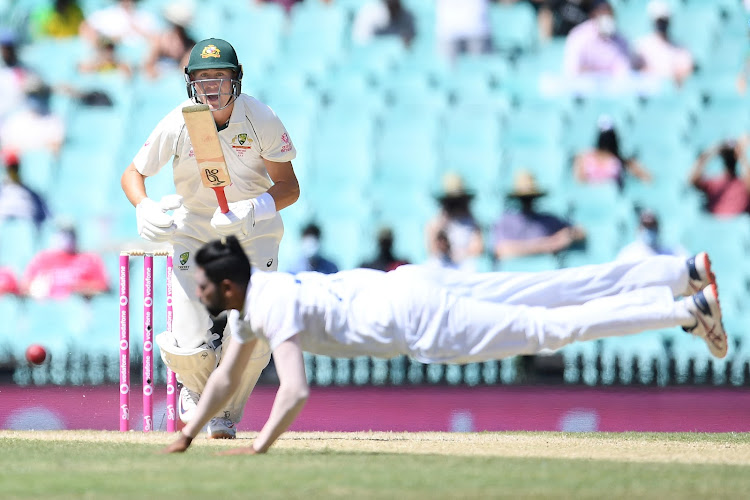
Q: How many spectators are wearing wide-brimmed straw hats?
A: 2